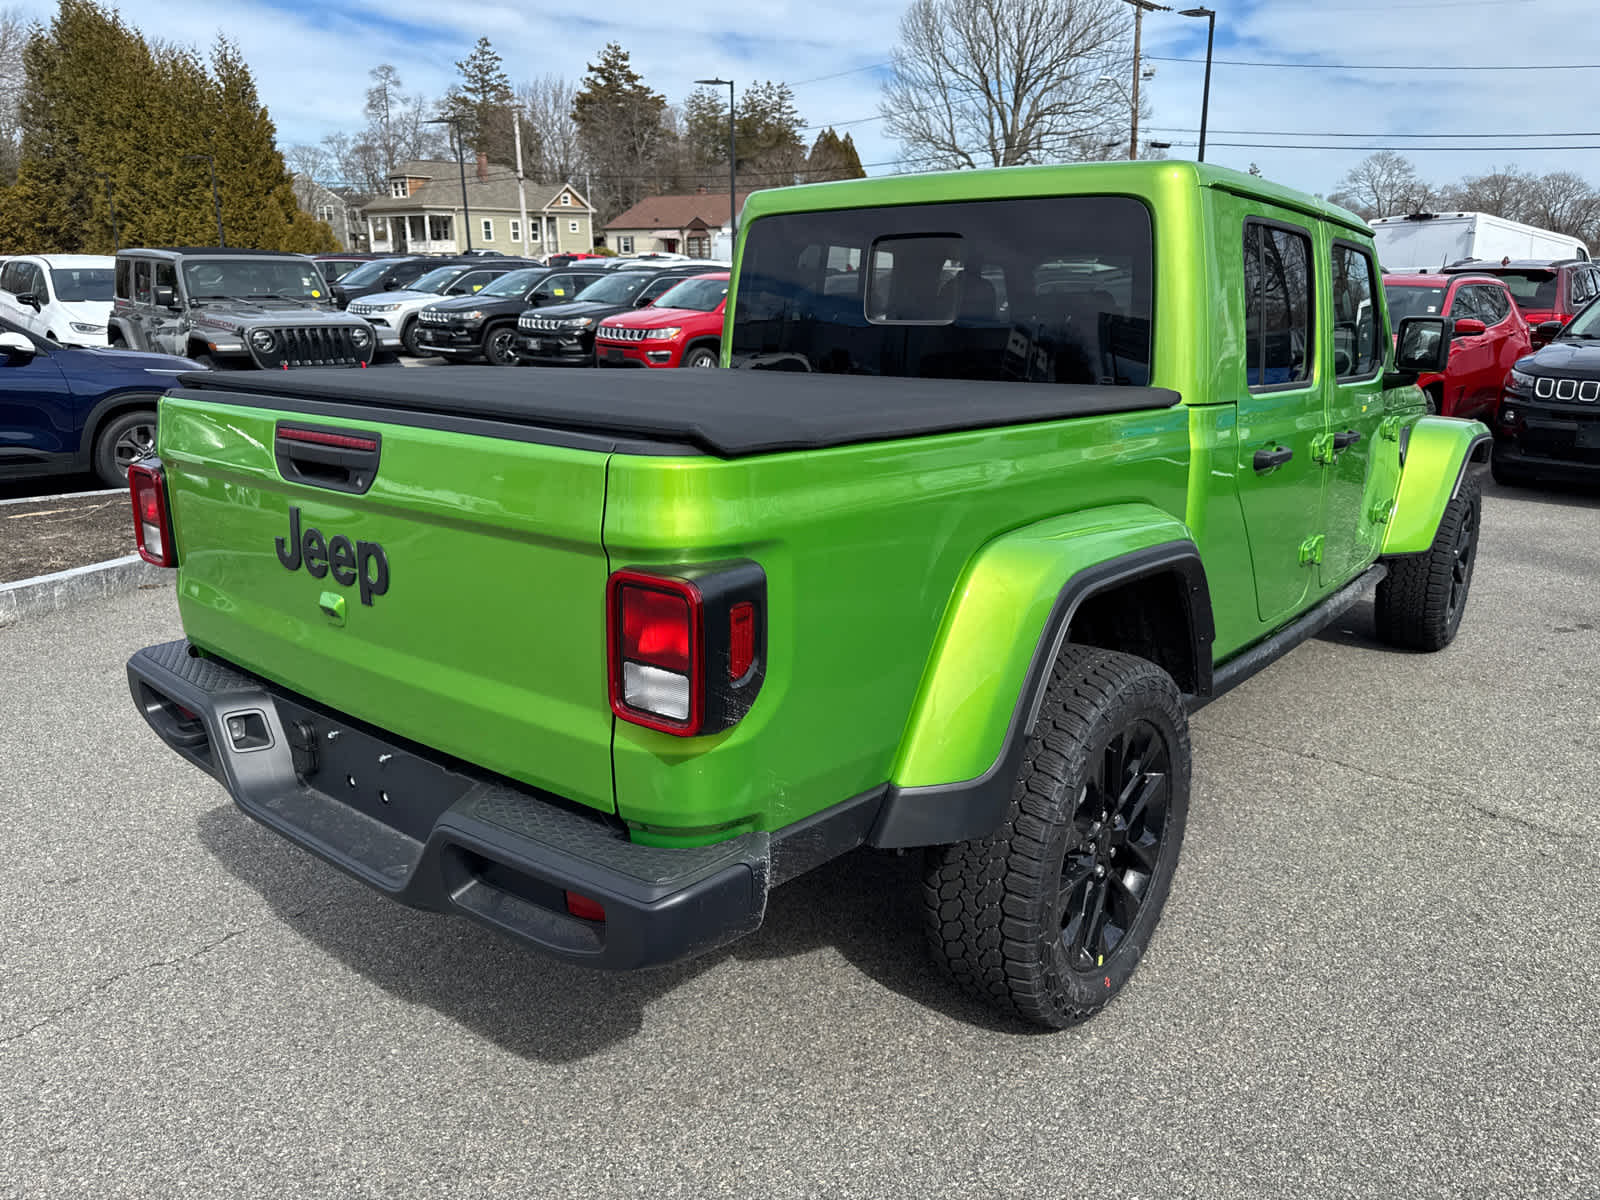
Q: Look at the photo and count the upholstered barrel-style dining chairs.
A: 0